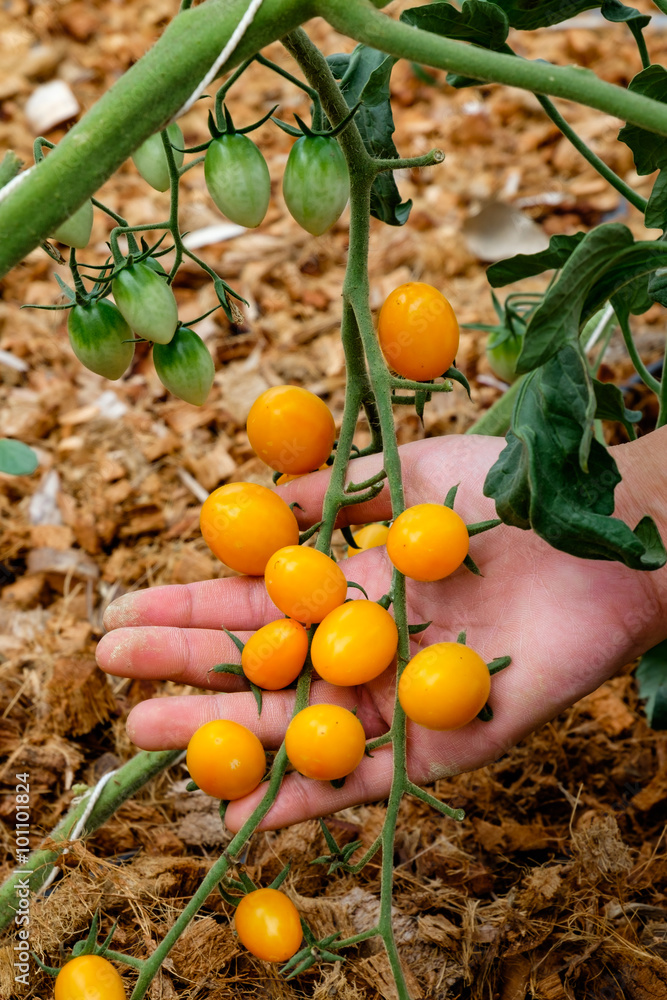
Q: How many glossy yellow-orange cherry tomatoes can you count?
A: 14